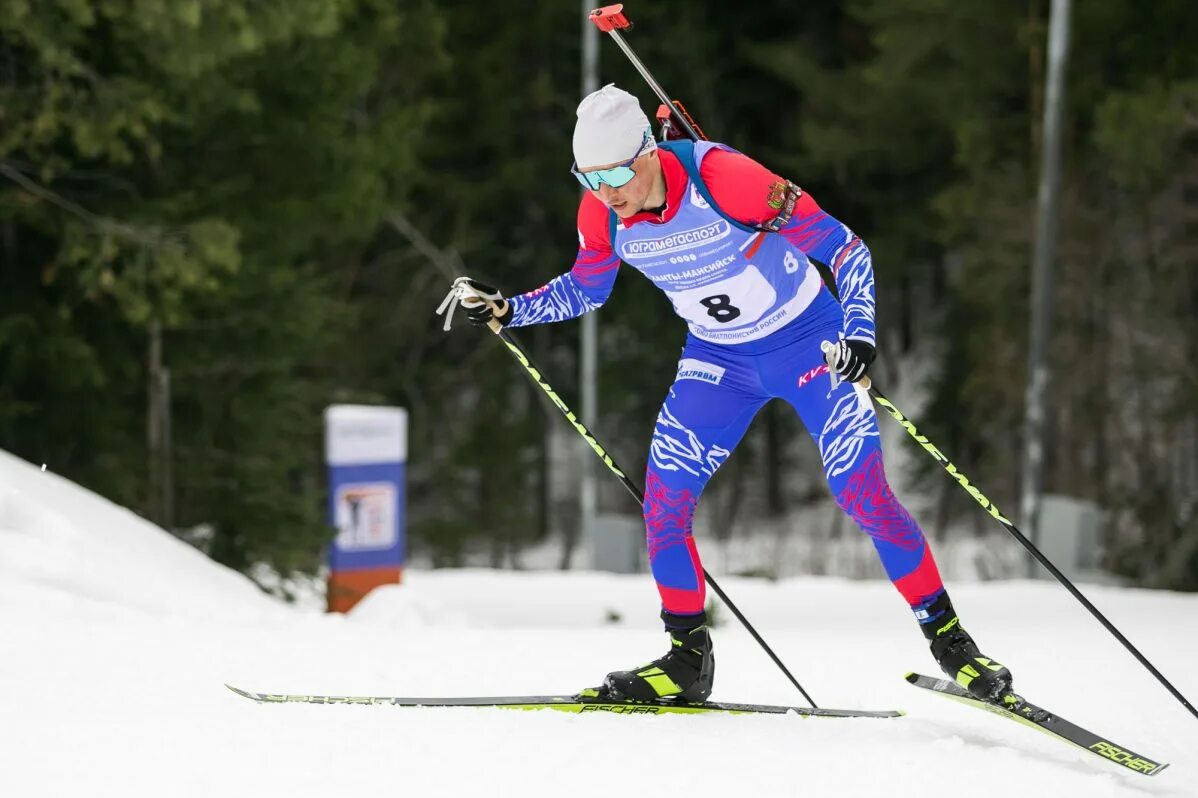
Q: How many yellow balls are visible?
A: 0